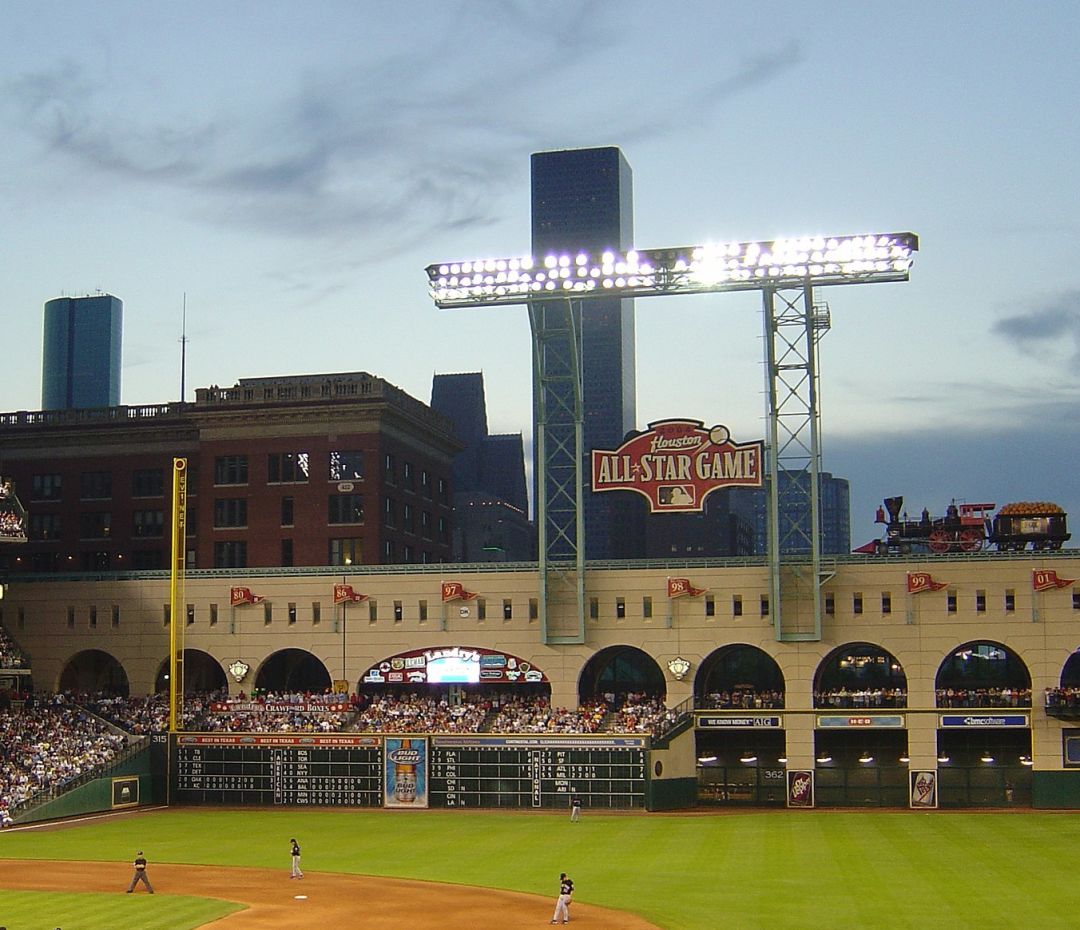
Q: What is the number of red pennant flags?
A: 6